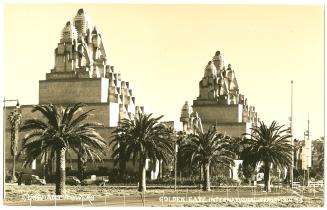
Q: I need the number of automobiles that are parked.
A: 3